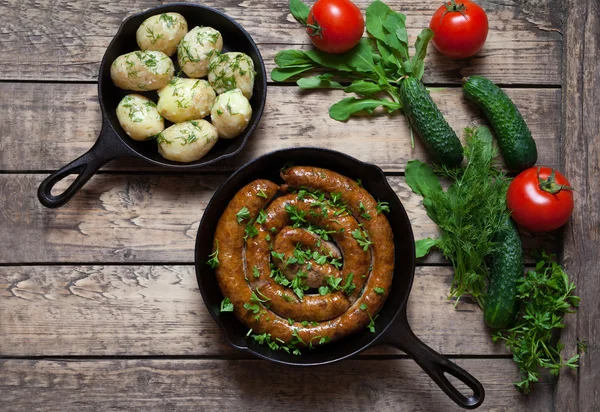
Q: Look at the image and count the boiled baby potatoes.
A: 8